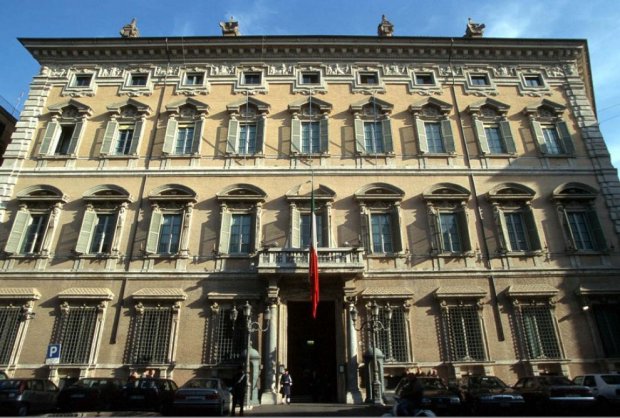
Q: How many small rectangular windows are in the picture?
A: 9